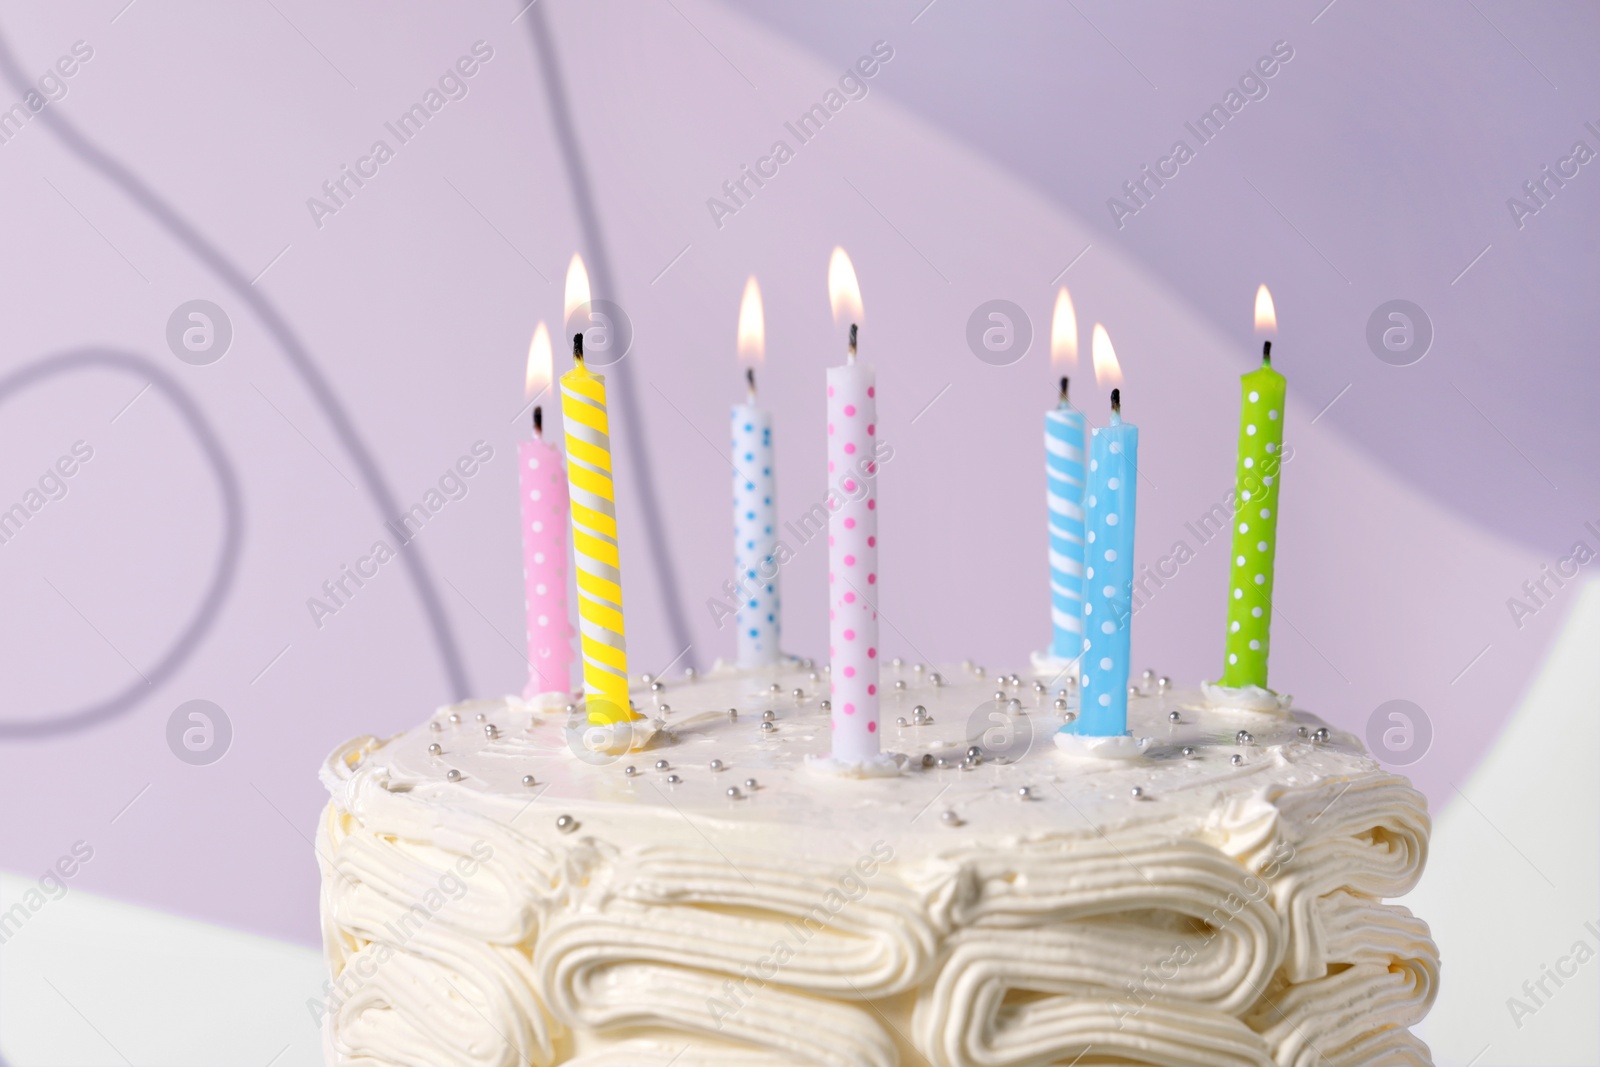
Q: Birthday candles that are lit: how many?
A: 7